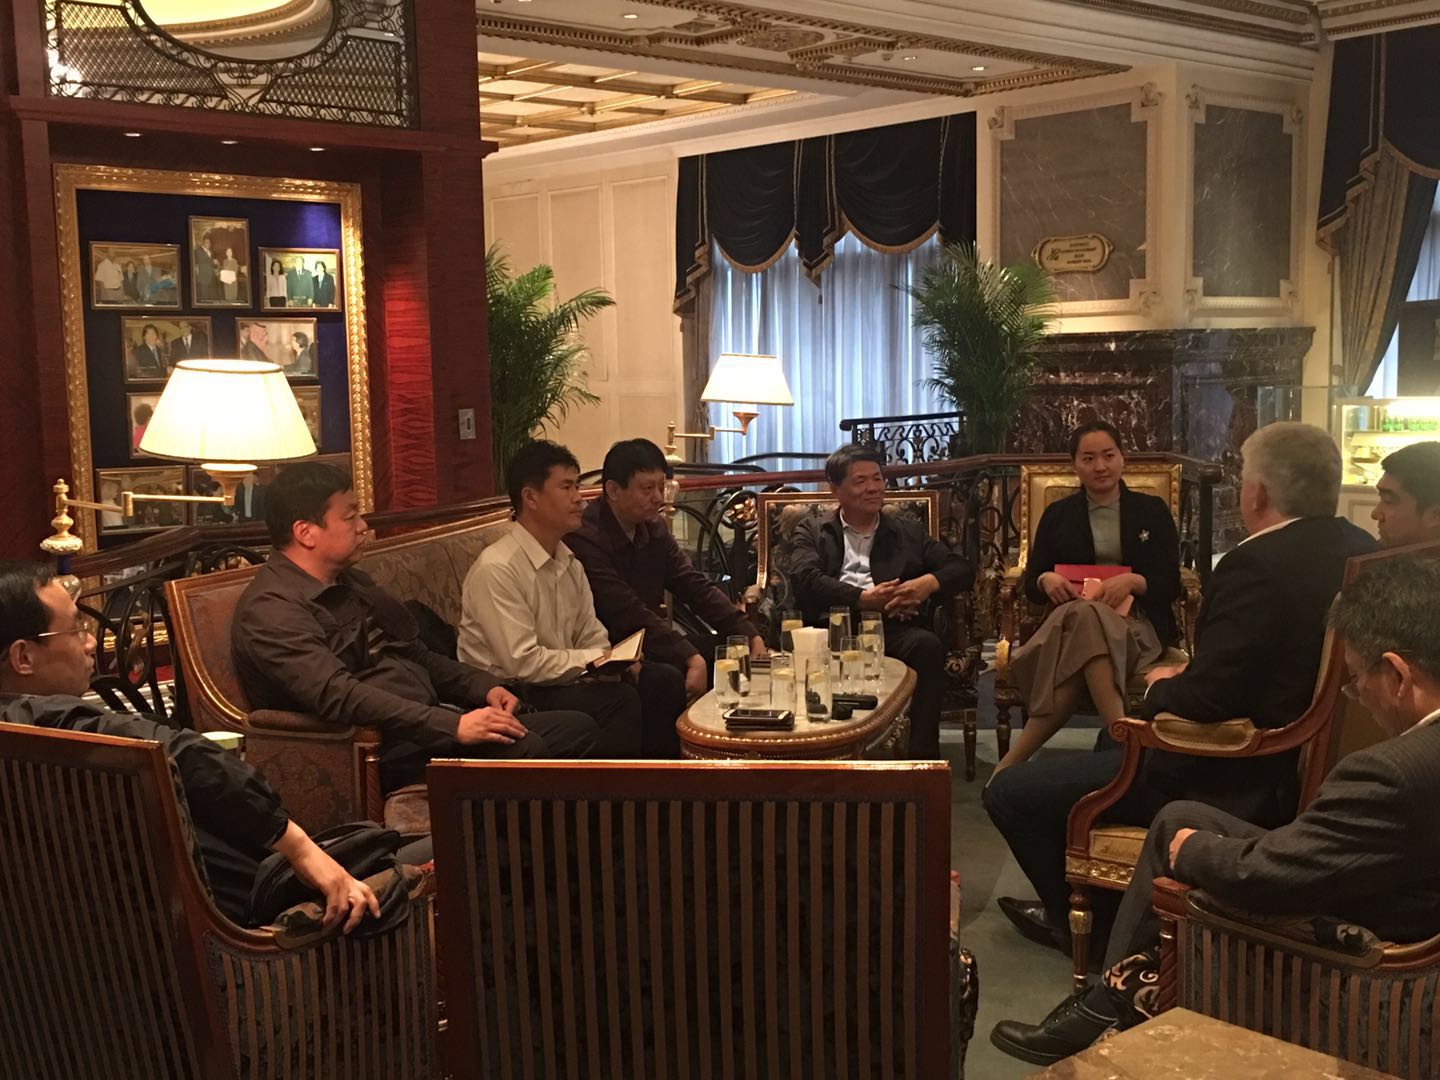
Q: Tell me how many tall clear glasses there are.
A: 9